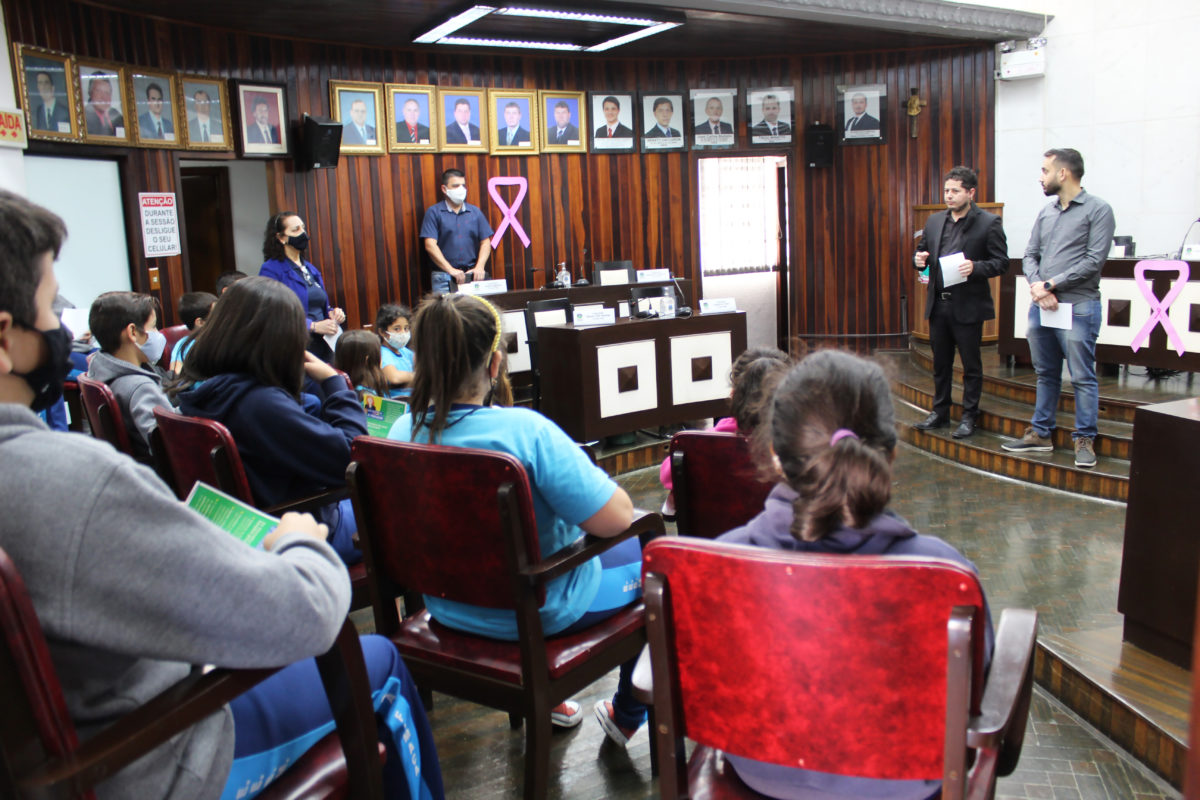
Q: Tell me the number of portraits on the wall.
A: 15